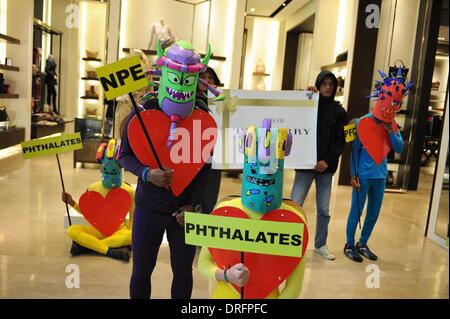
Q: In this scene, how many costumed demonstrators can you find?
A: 4